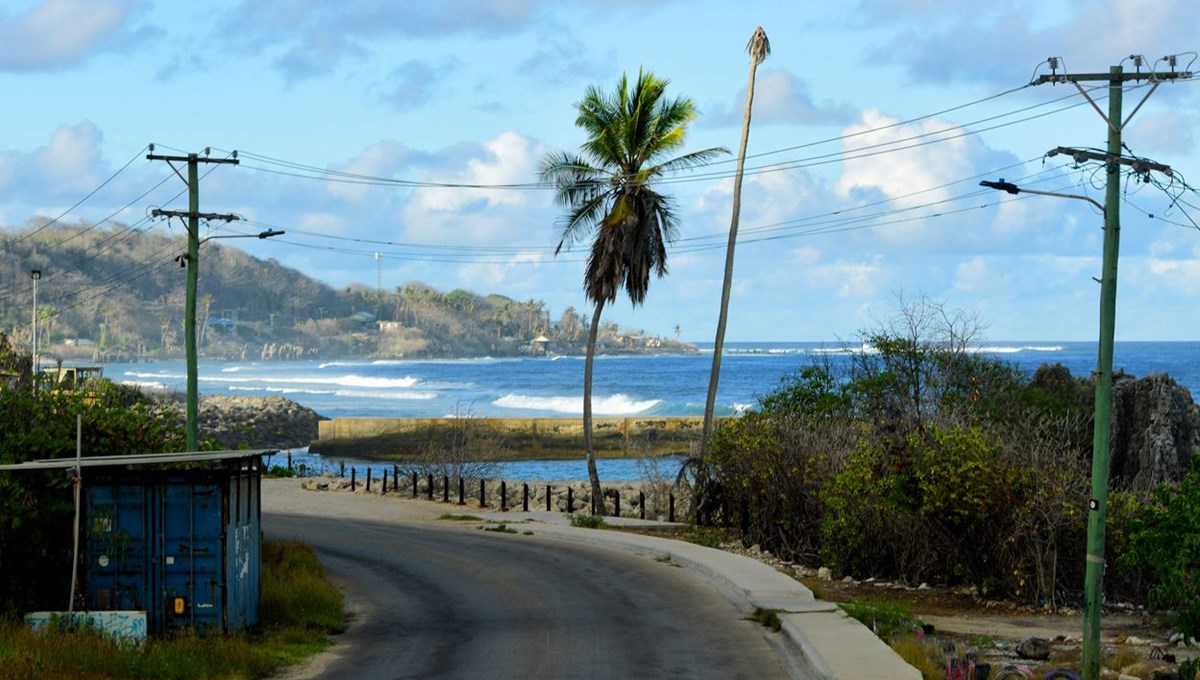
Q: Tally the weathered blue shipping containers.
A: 1